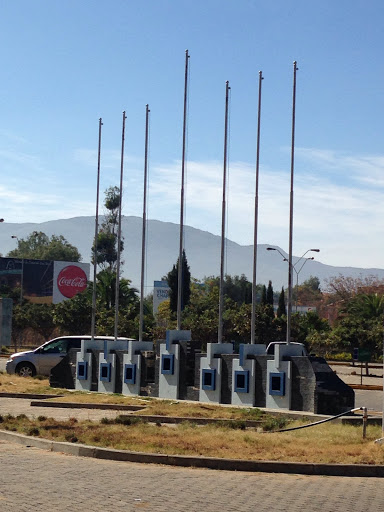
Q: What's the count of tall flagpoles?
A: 7